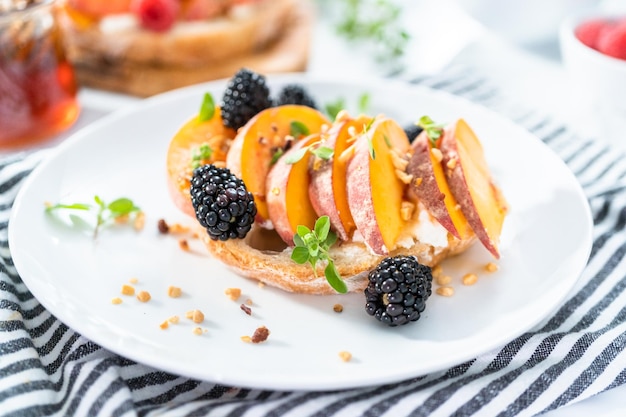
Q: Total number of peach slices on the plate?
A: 7